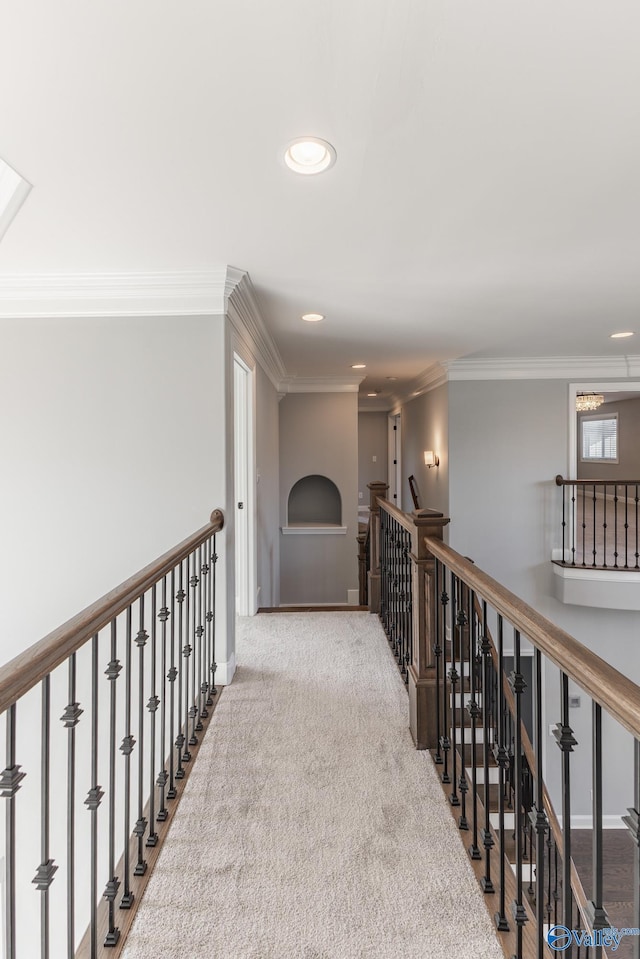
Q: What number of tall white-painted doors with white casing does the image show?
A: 2